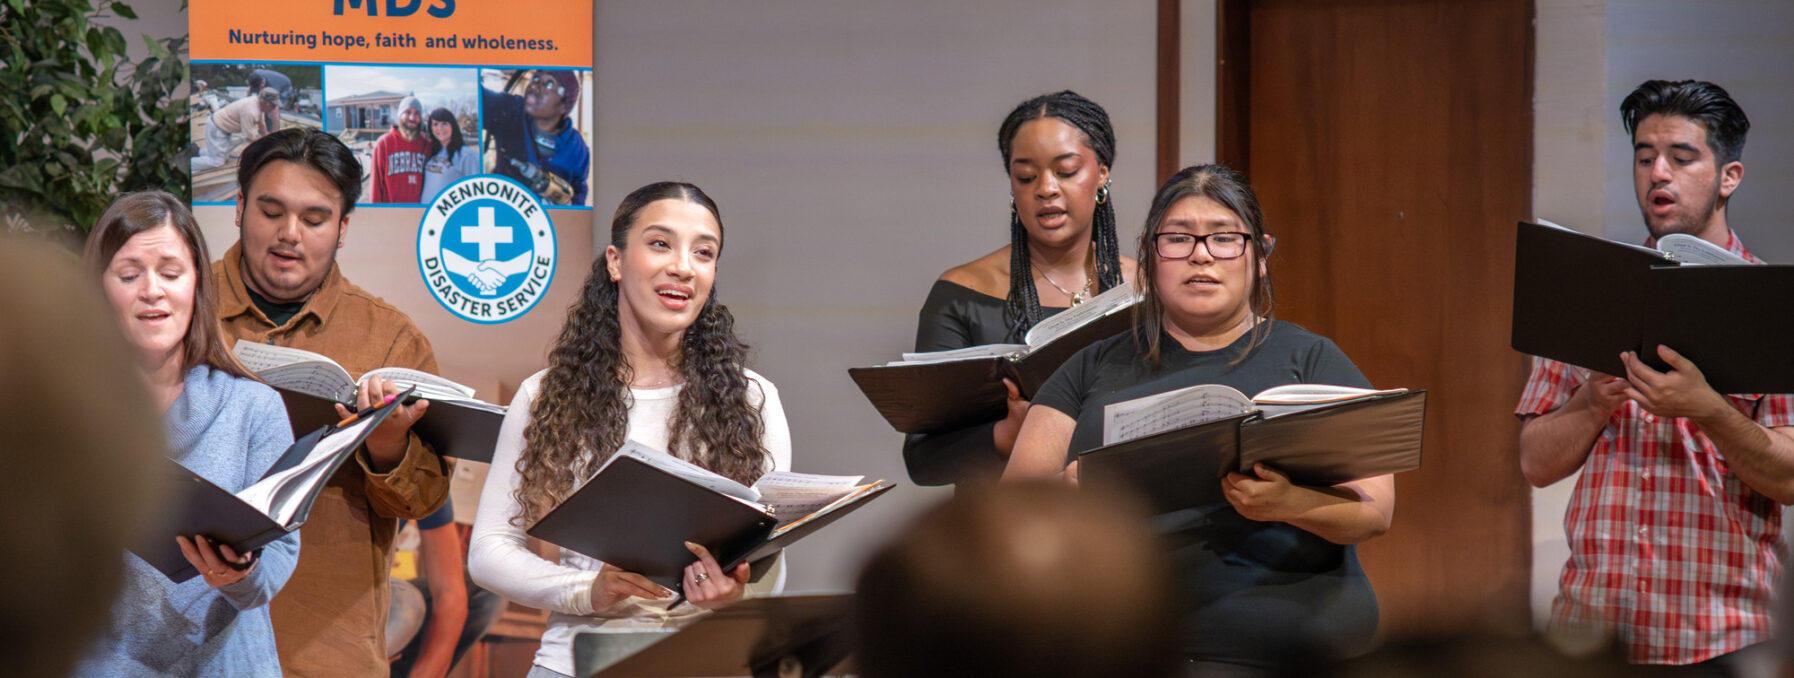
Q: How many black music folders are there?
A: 6